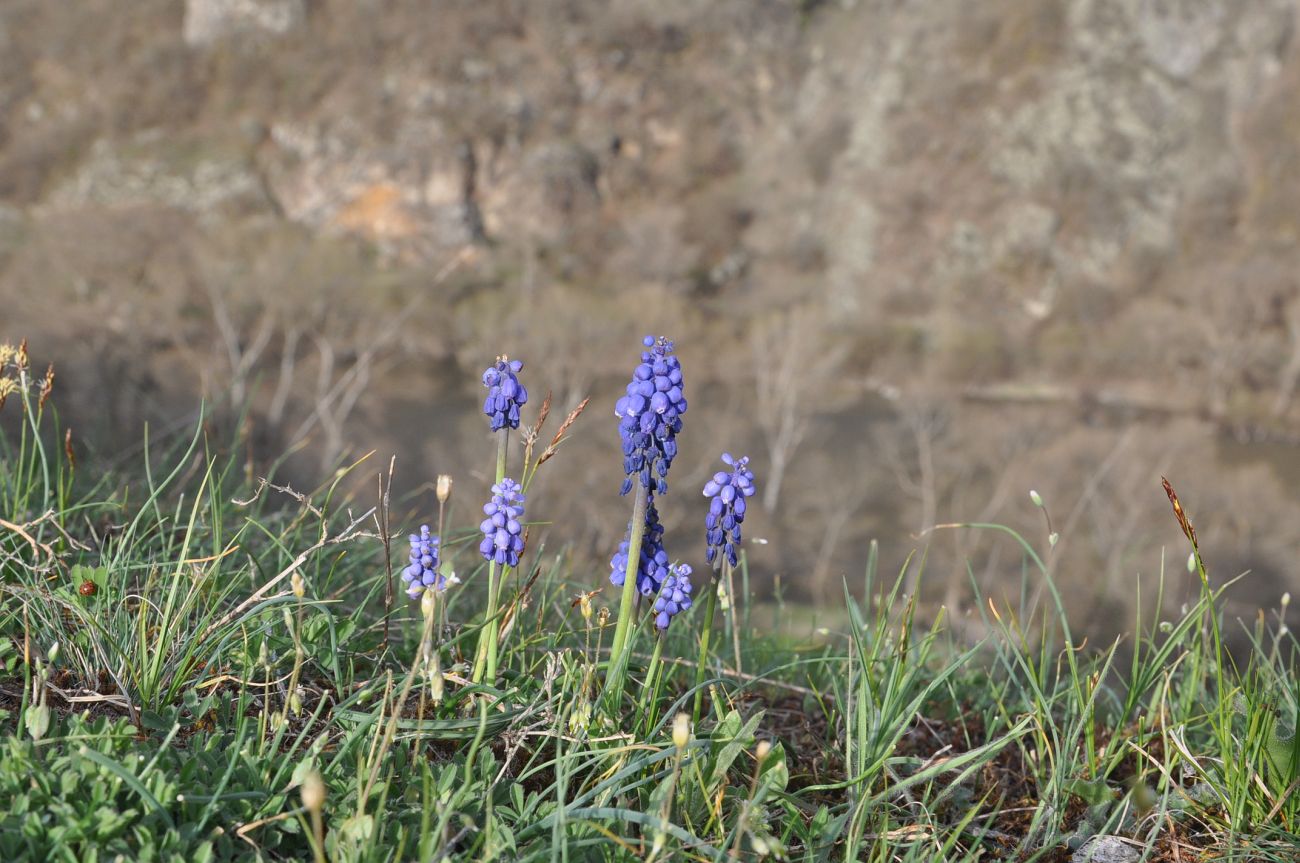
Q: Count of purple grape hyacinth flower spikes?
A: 7